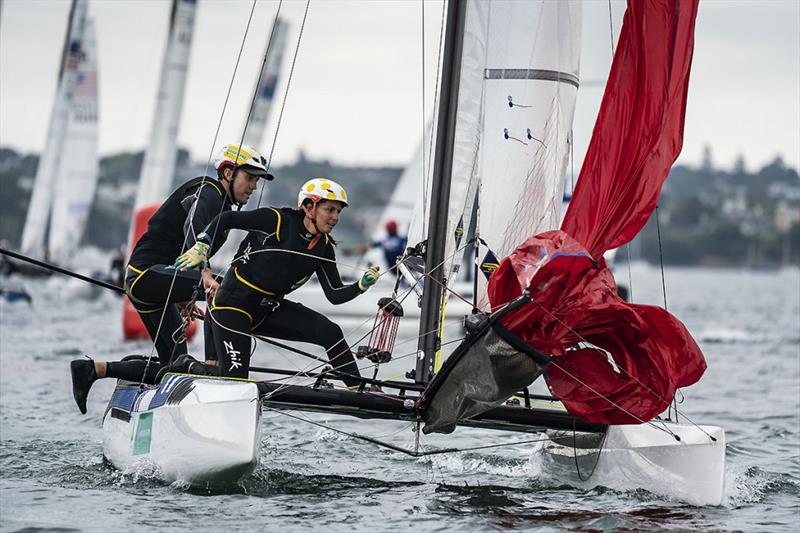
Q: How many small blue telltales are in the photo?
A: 3